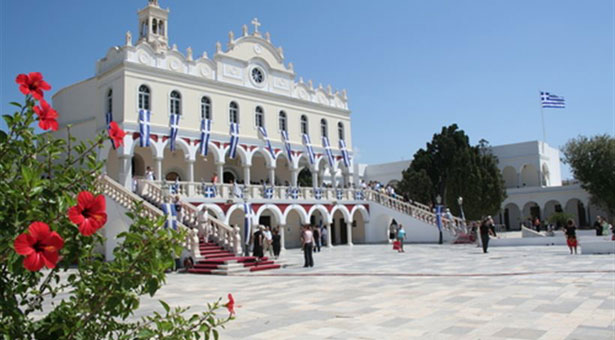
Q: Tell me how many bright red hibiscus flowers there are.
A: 6